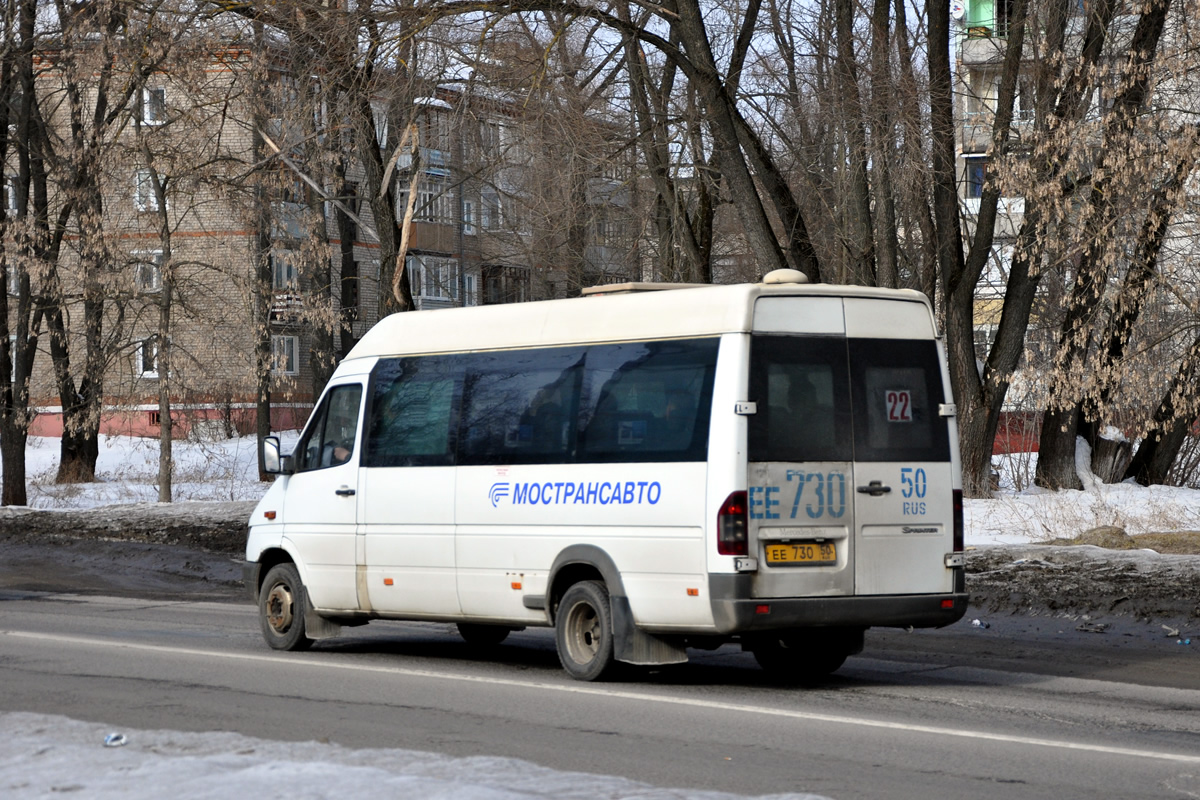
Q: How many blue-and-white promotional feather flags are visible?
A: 0